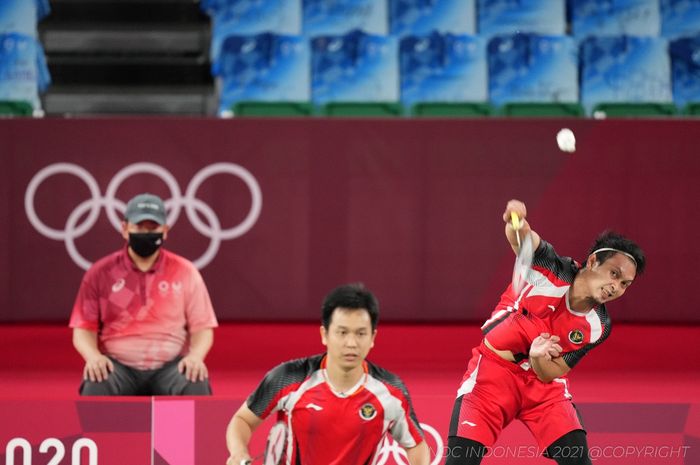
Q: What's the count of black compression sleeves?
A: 2